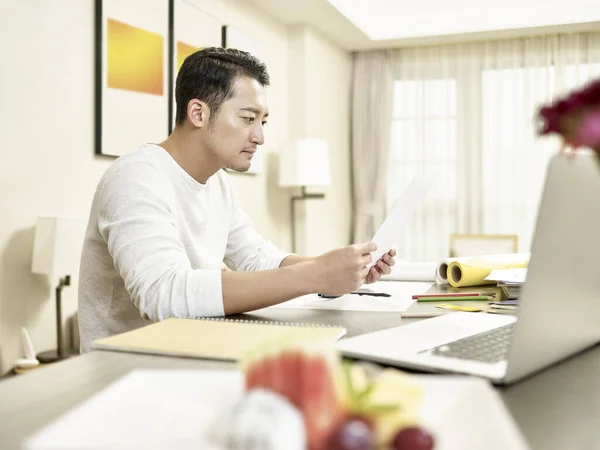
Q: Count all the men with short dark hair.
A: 1